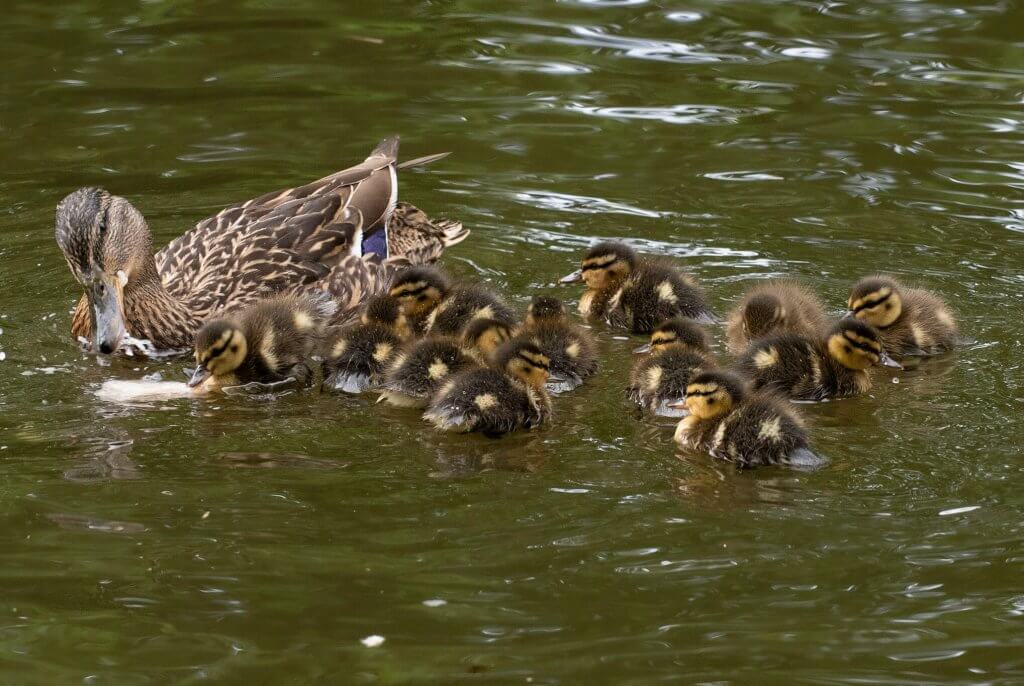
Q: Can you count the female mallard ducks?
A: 1